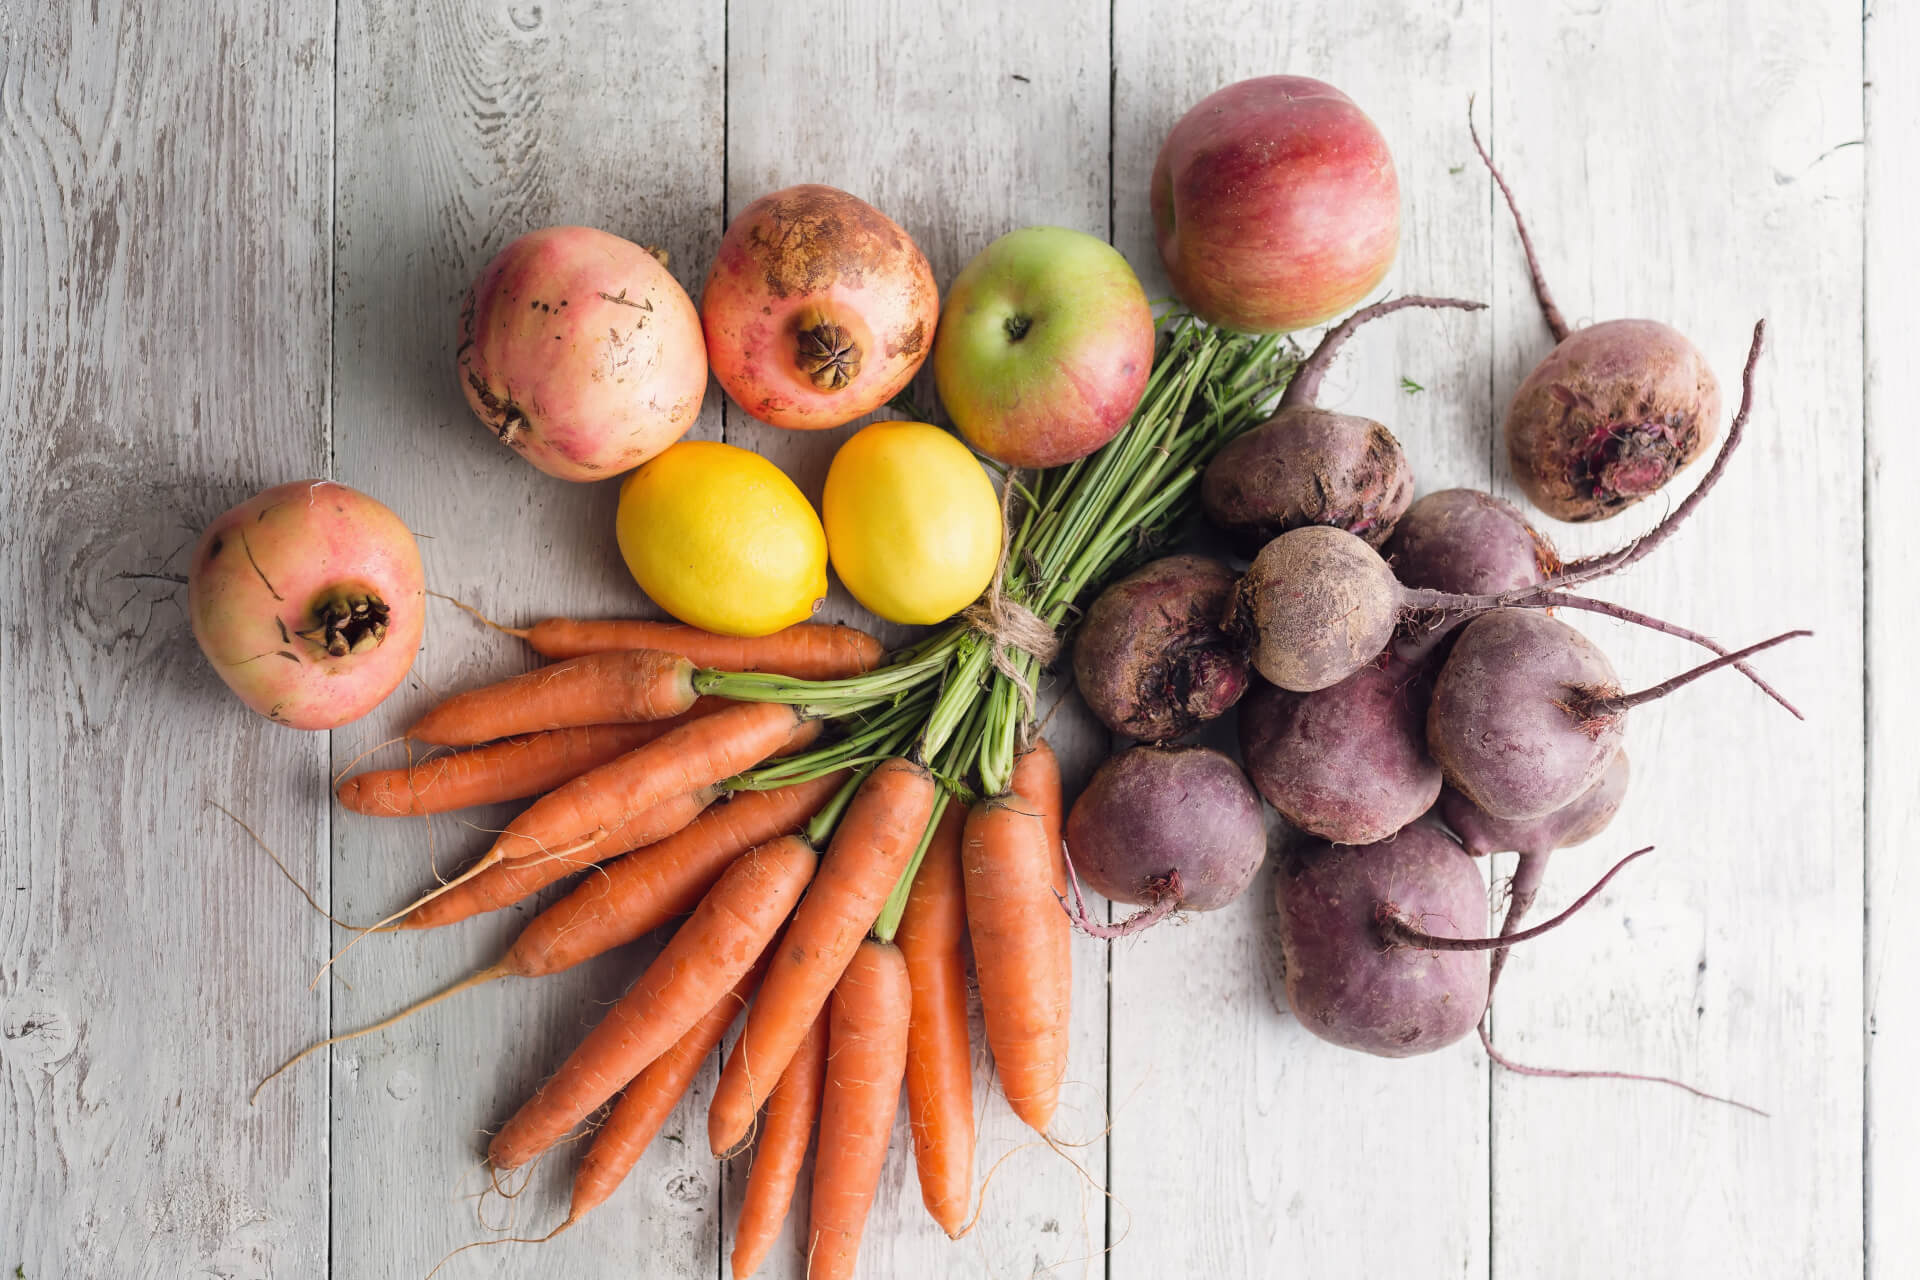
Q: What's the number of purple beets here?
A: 10